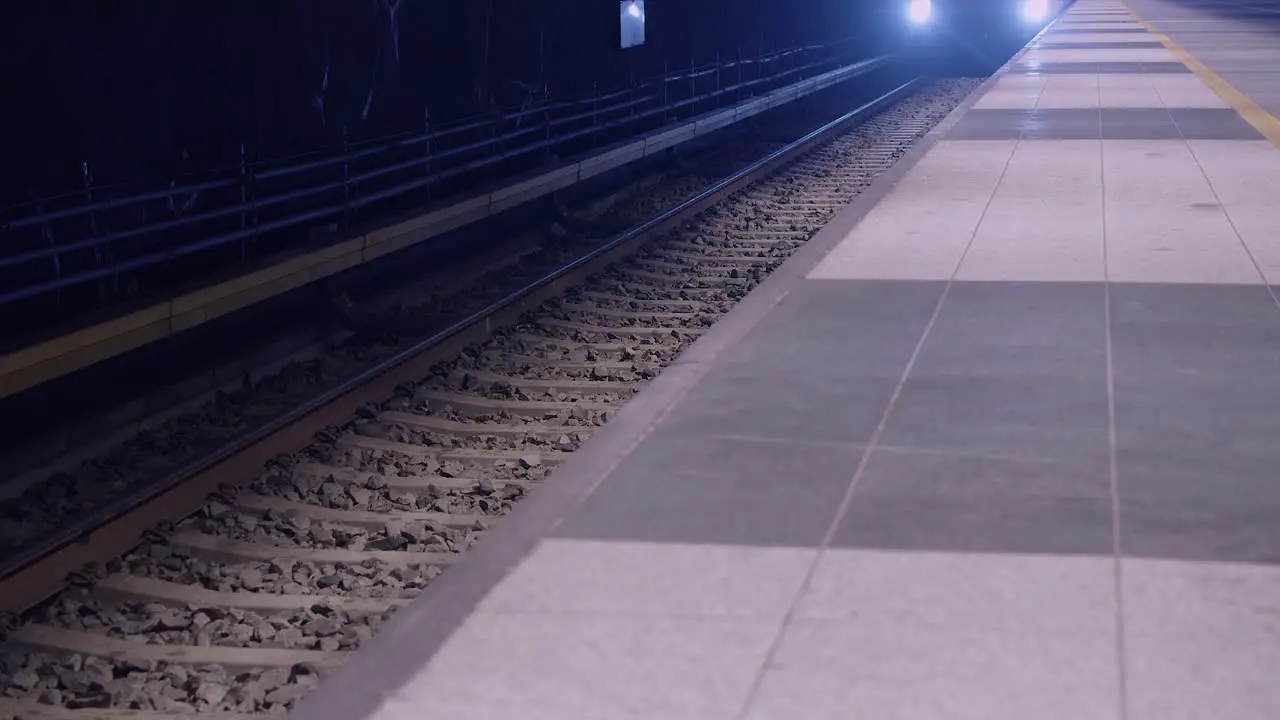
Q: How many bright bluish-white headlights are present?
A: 2